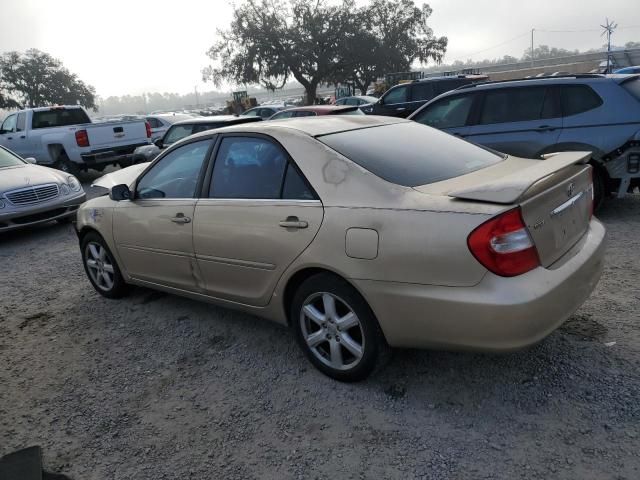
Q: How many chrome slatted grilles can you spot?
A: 1